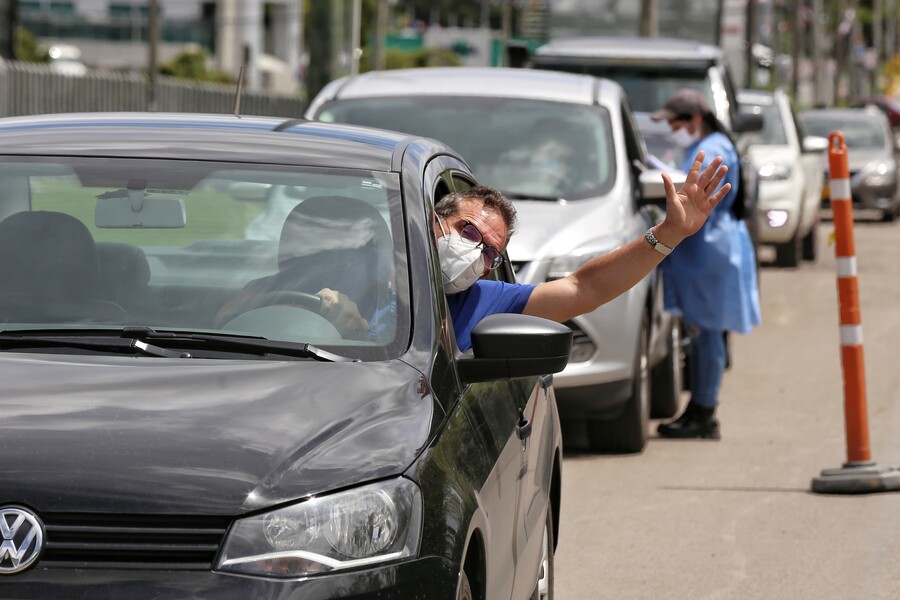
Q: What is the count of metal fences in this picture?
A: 1